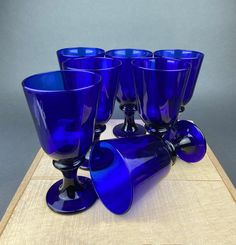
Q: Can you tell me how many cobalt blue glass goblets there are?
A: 7